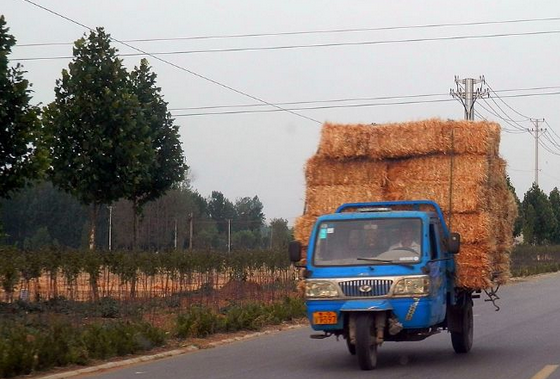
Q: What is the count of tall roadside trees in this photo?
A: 3